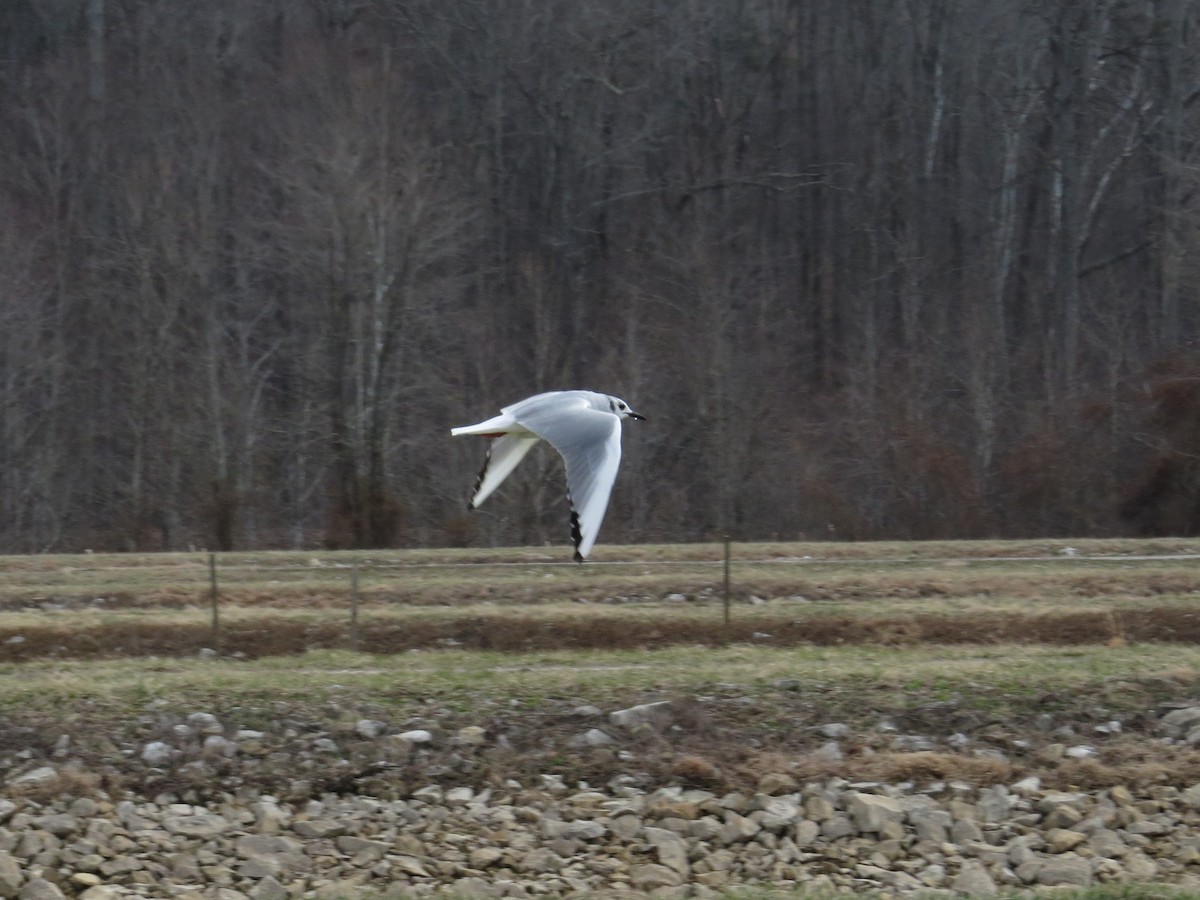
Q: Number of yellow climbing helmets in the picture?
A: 0